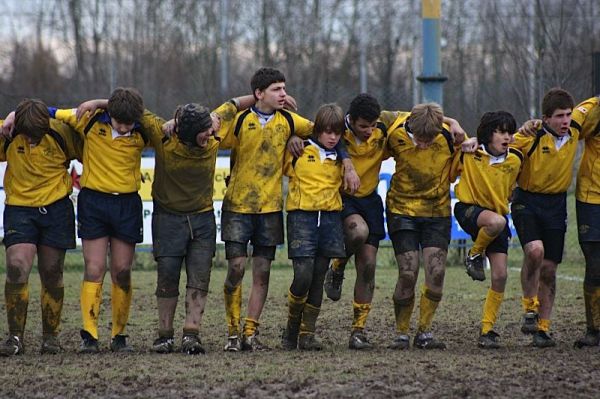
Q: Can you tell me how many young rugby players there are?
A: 10